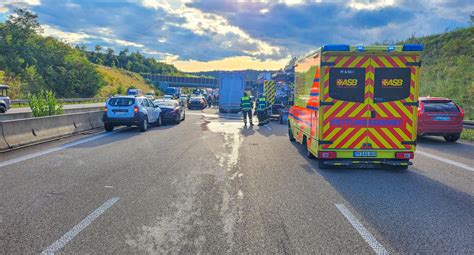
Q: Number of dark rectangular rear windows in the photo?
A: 2